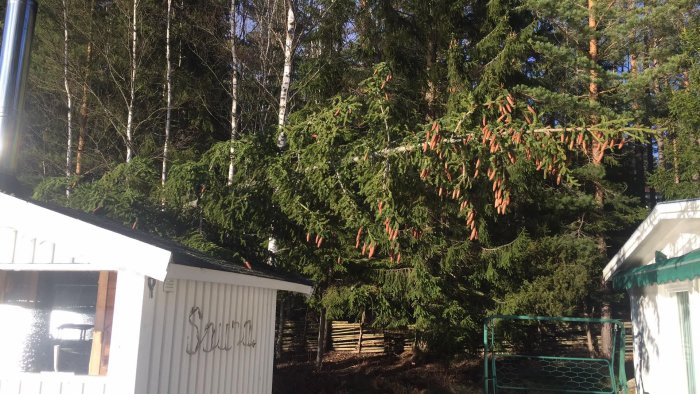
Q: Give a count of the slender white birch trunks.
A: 5